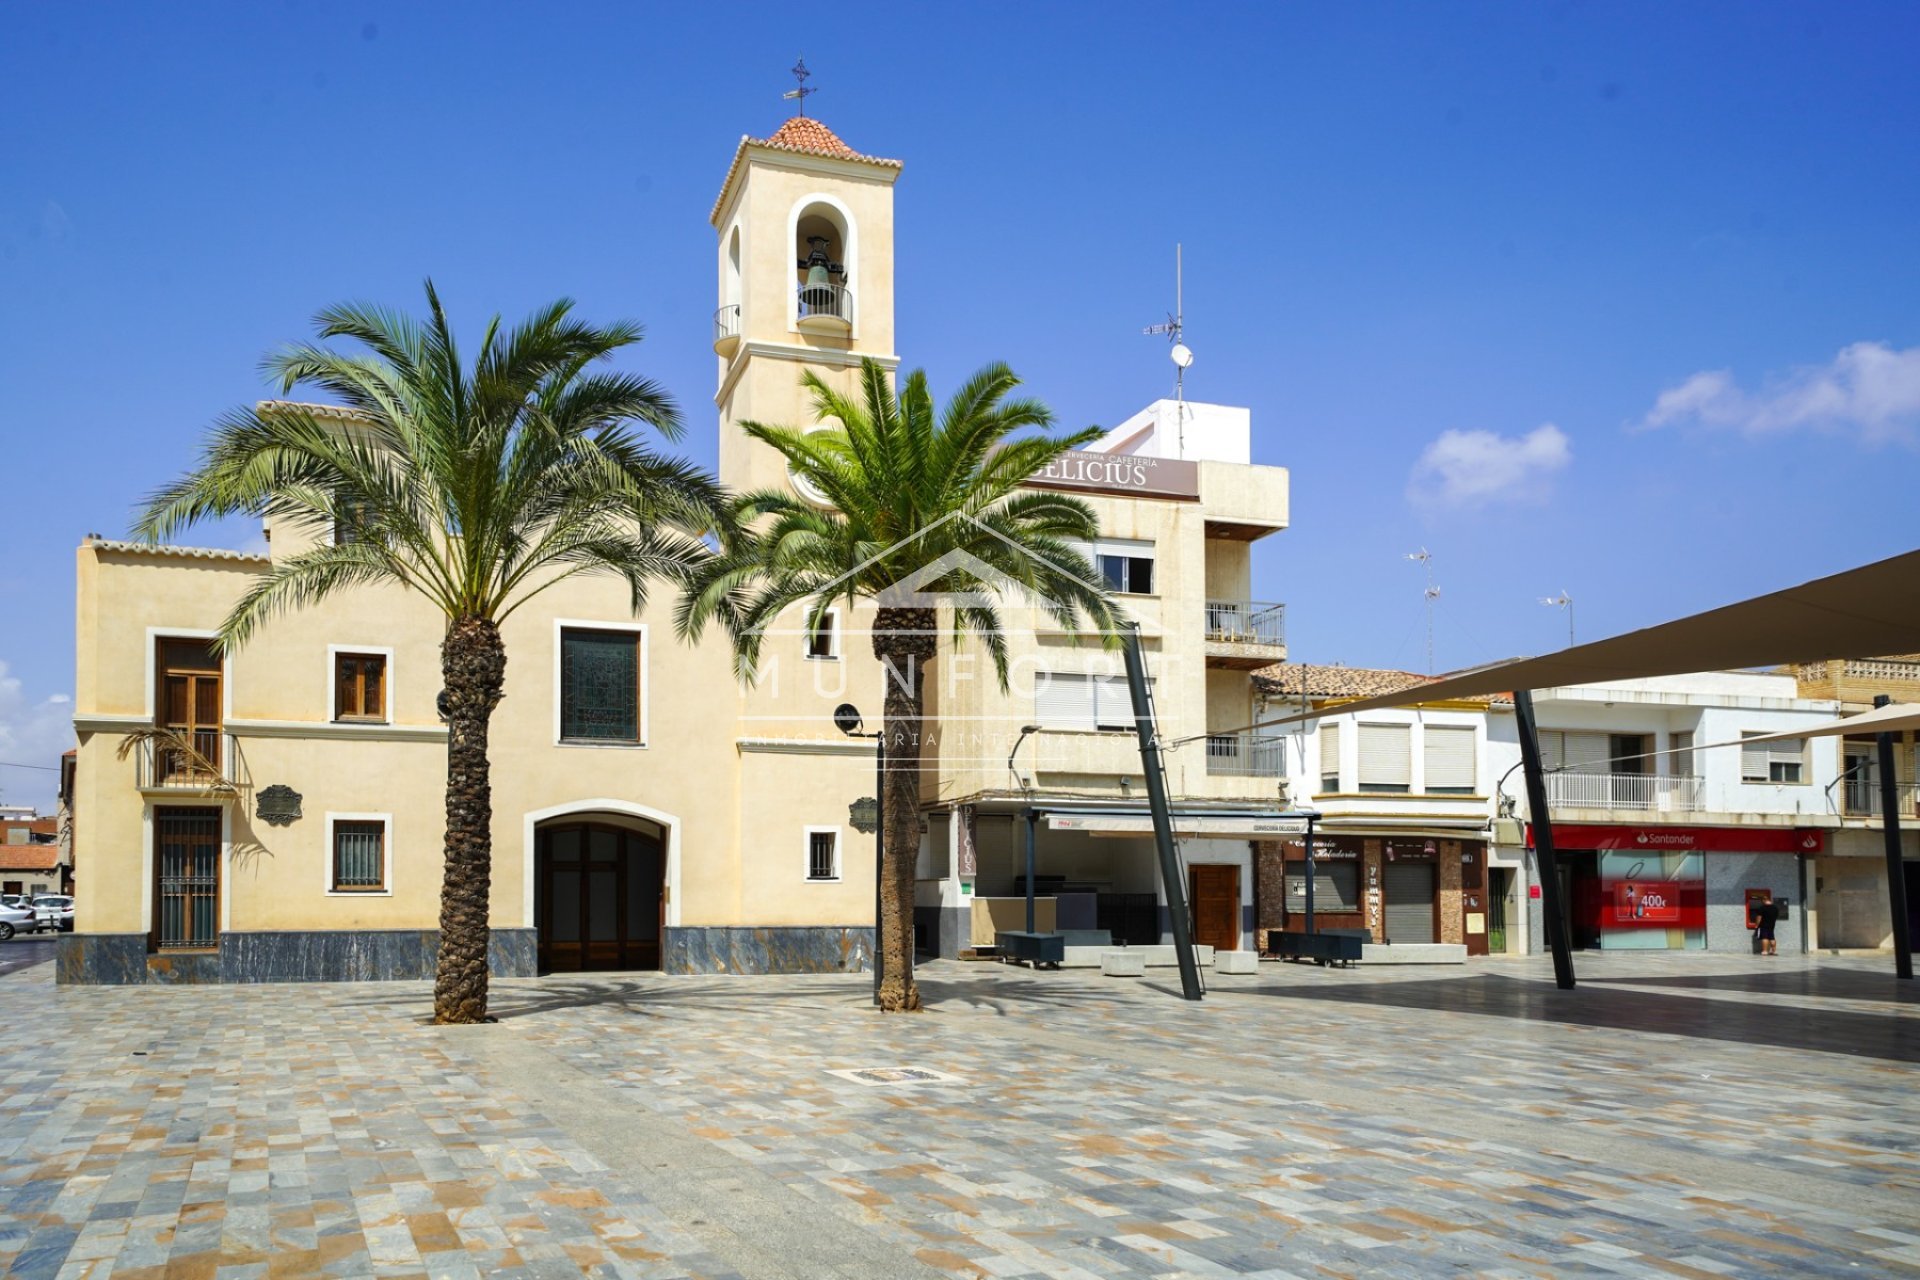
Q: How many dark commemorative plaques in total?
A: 2